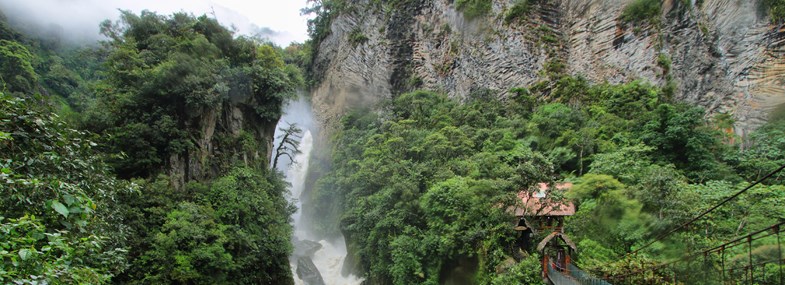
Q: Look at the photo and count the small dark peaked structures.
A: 2